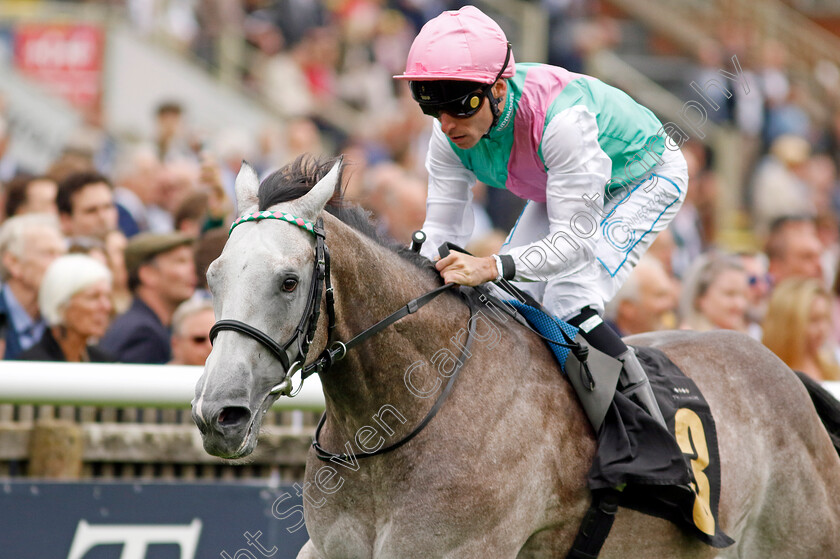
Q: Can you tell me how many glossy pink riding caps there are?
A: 1